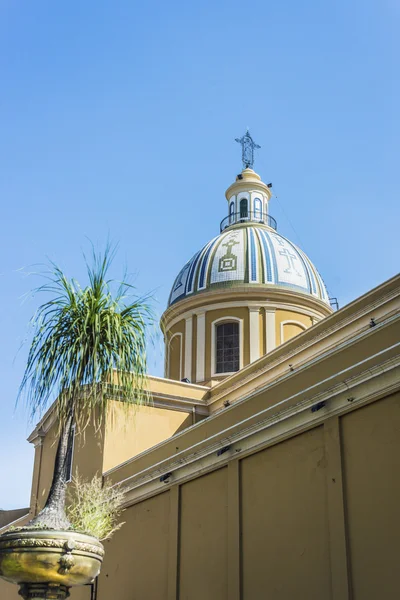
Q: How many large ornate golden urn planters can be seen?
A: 1